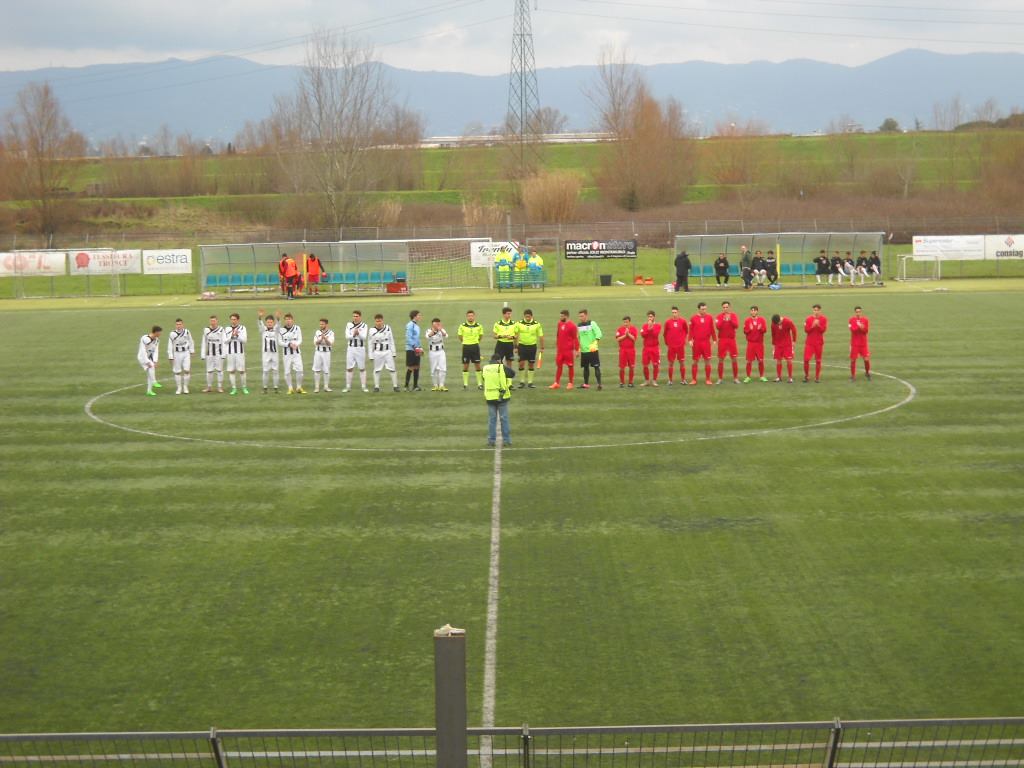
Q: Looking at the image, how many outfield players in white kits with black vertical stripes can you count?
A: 10